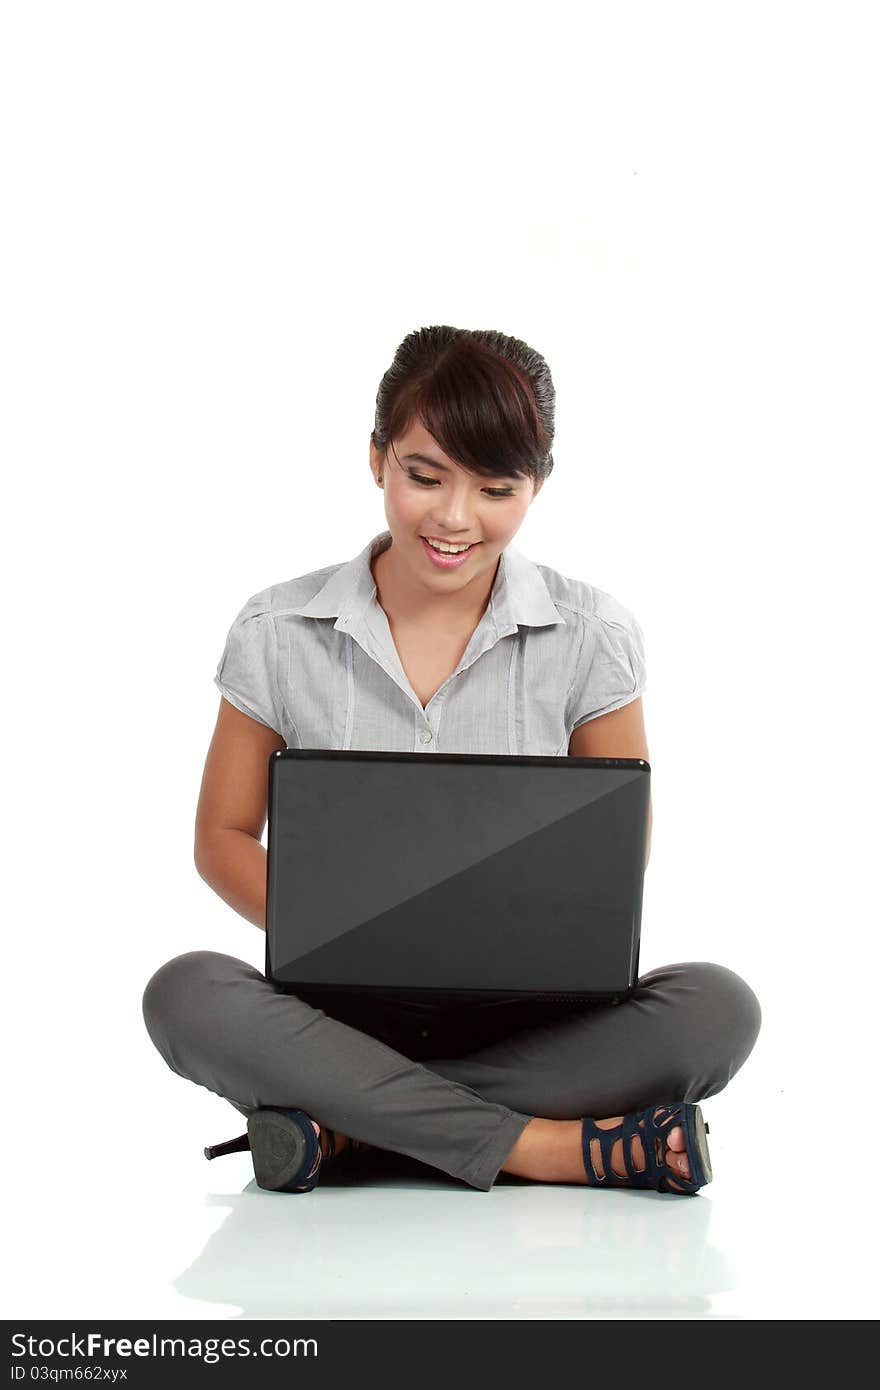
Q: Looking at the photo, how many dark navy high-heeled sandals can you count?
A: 2